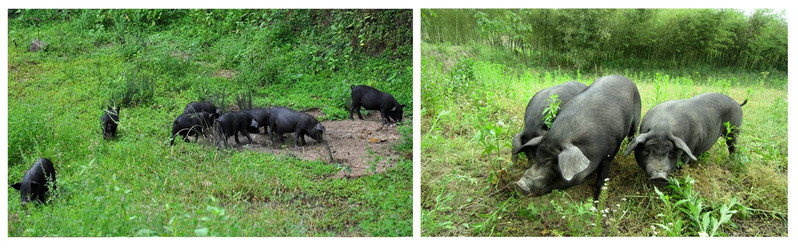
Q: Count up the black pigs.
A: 11